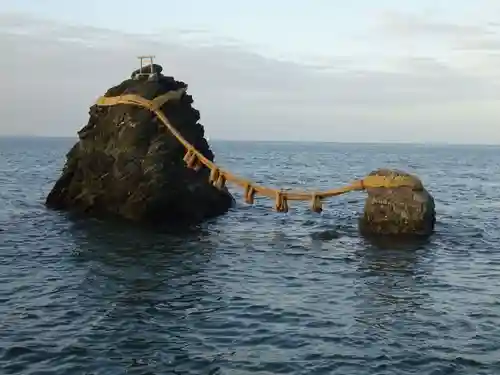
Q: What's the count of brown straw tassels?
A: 5